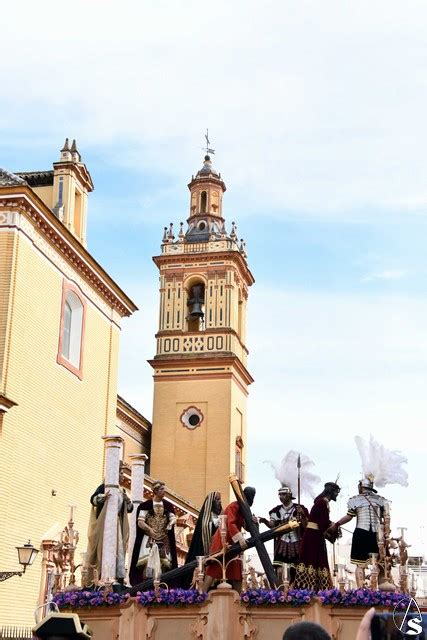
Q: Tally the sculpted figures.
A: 7